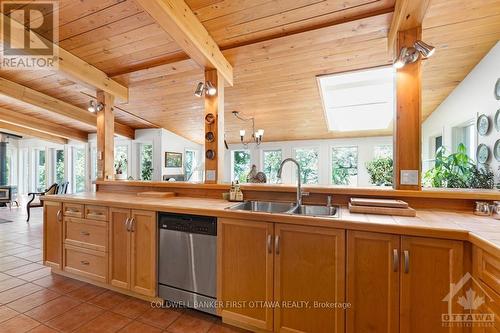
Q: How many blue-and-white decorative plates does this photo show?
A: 5